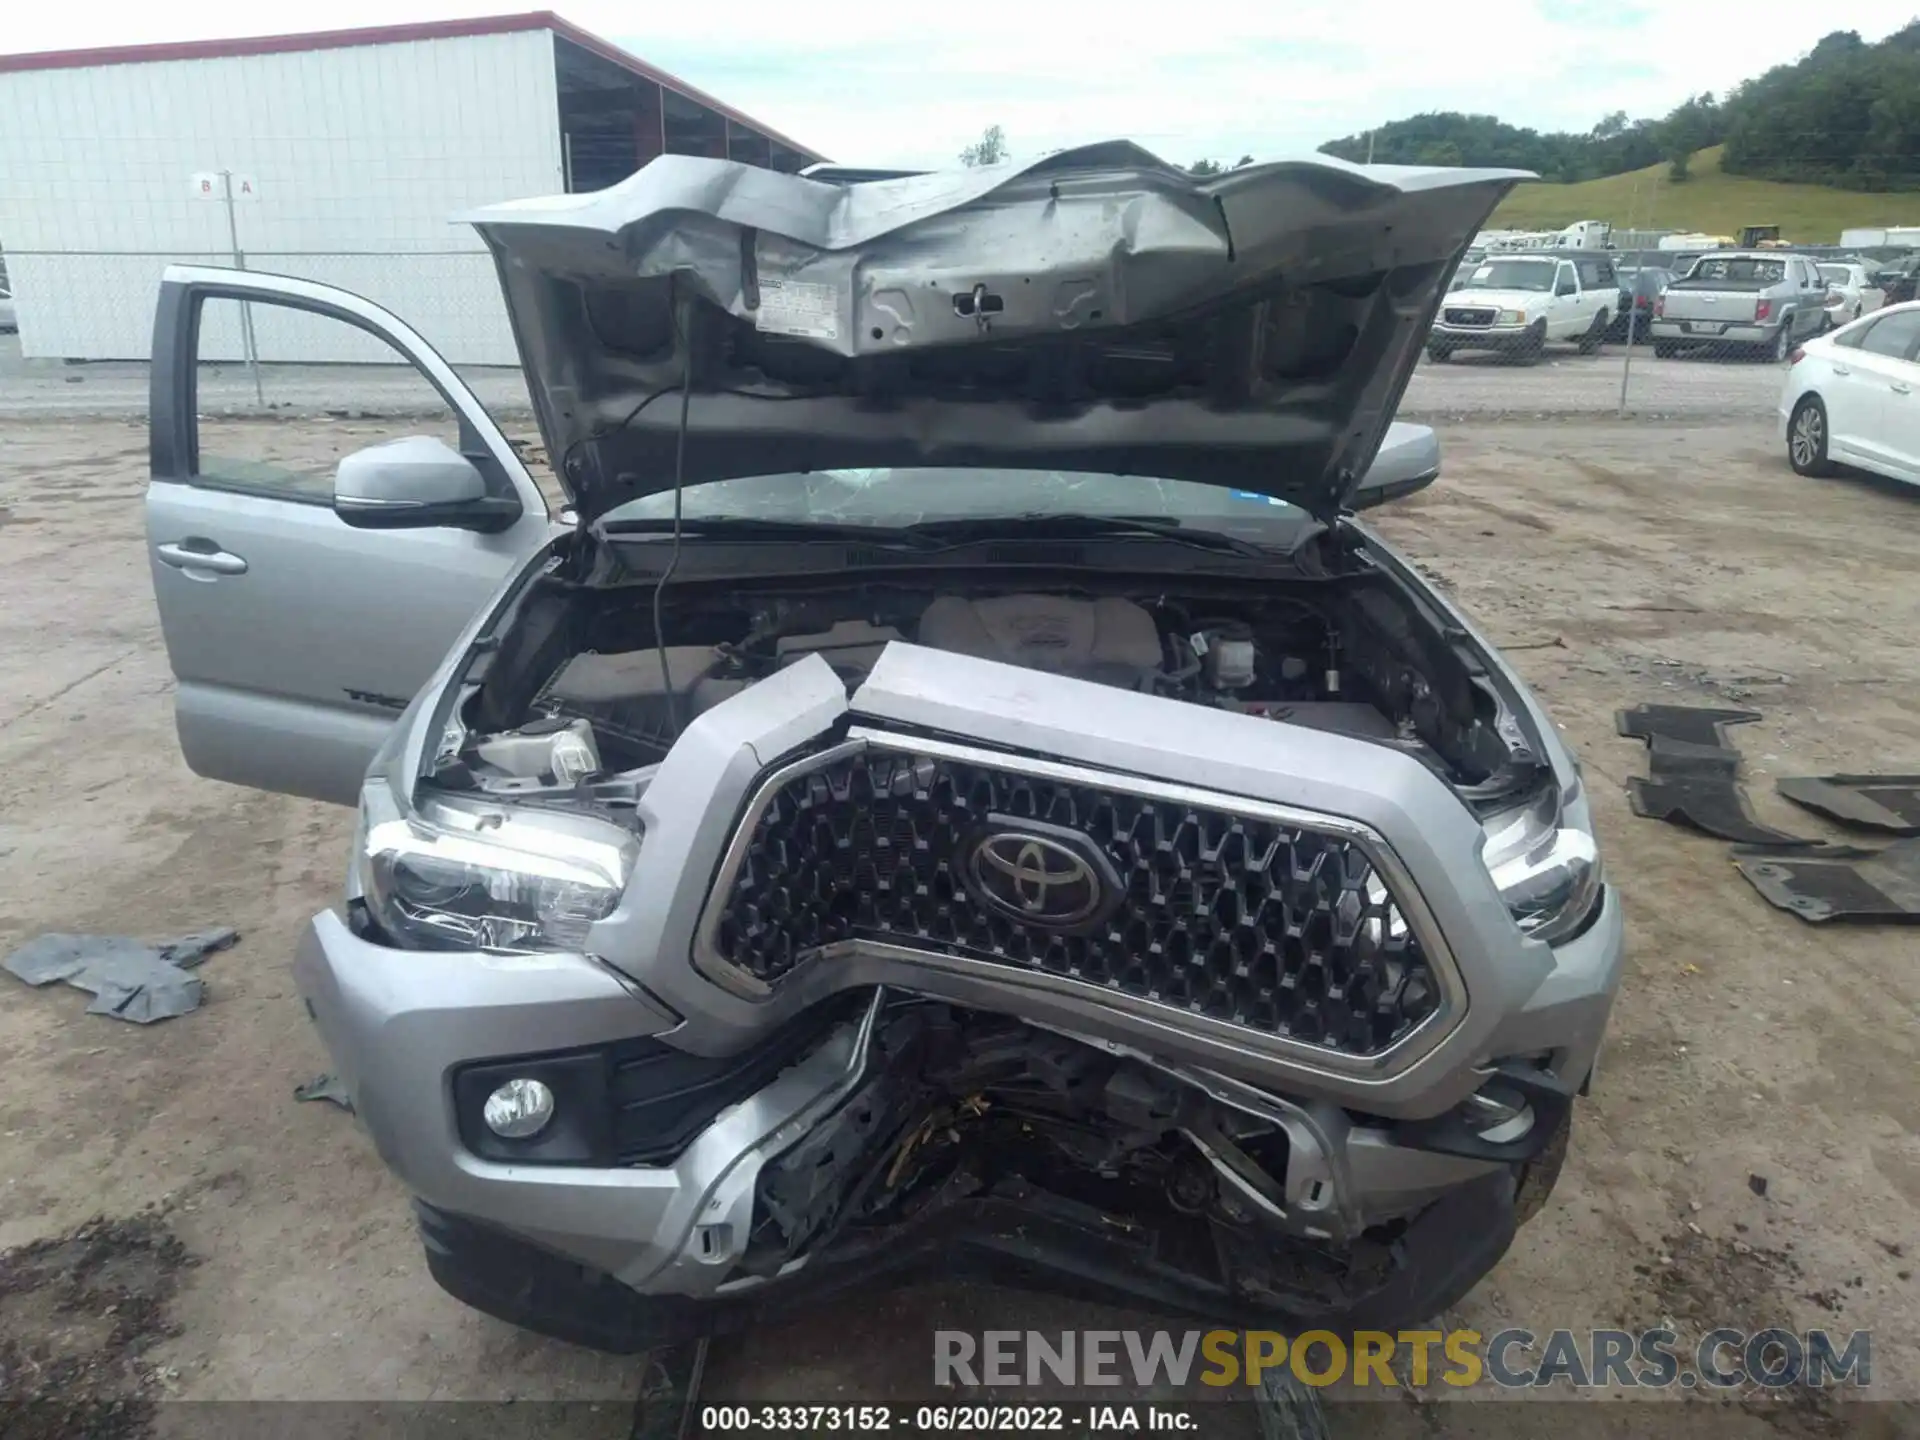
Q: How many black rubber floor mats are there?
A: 3